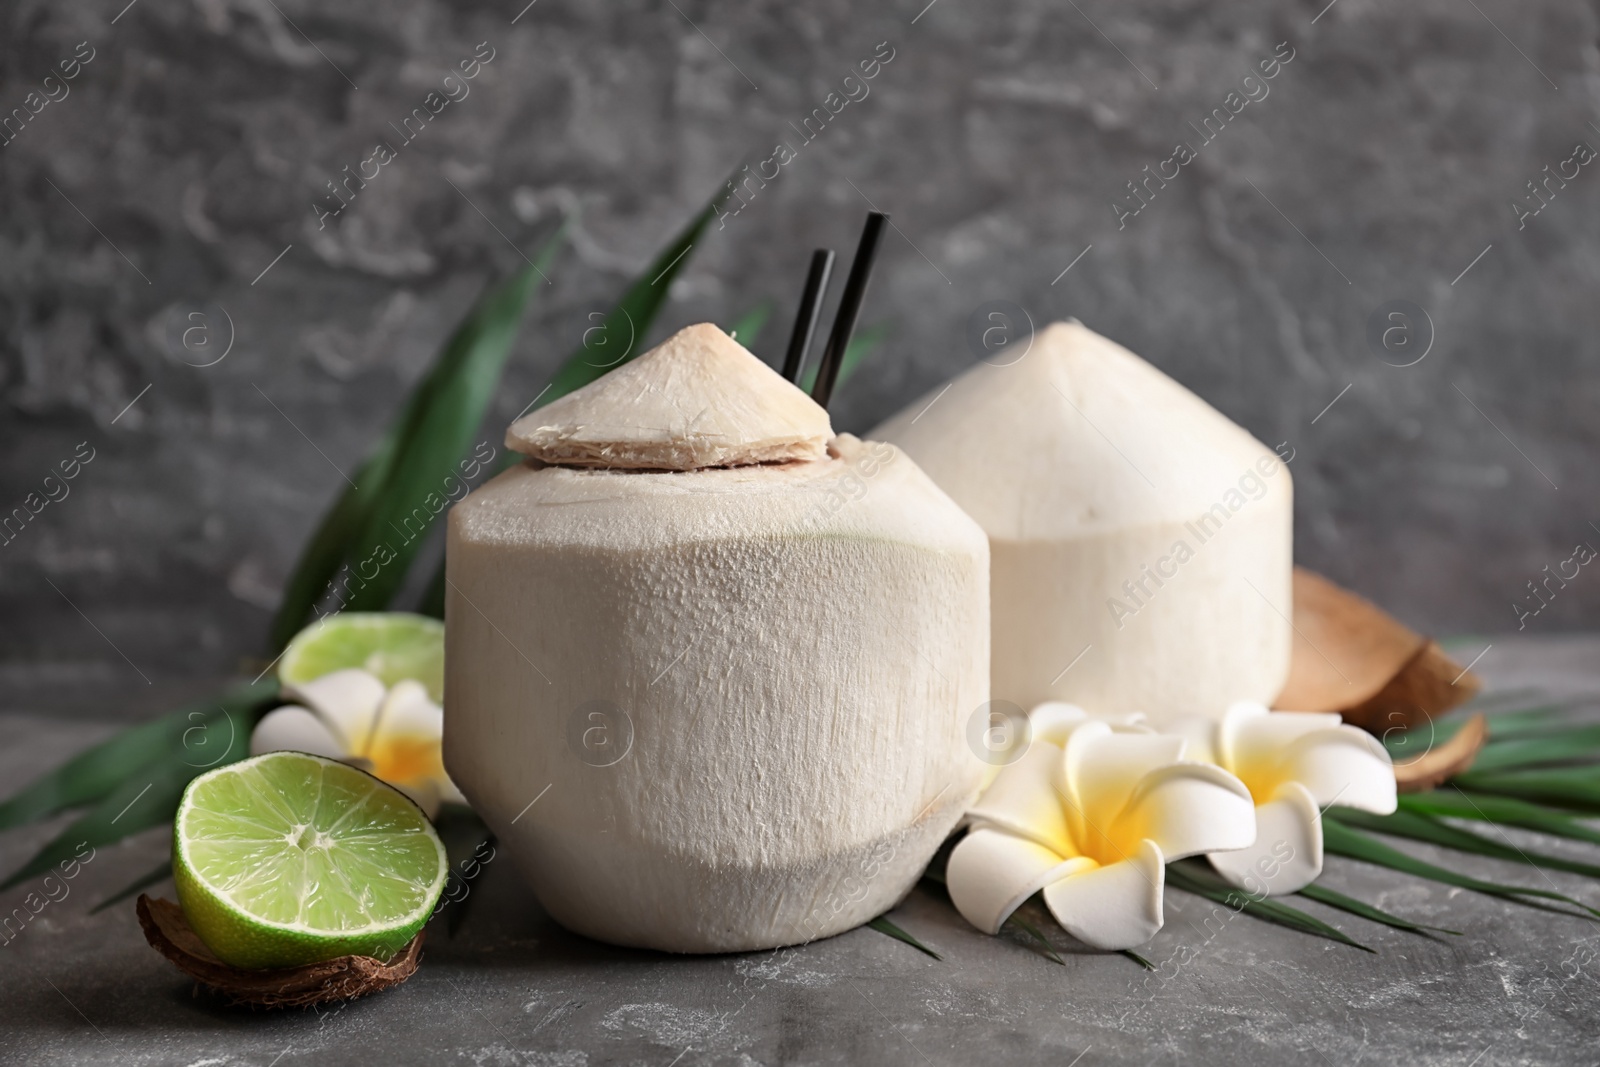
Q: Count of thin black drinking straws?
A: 2